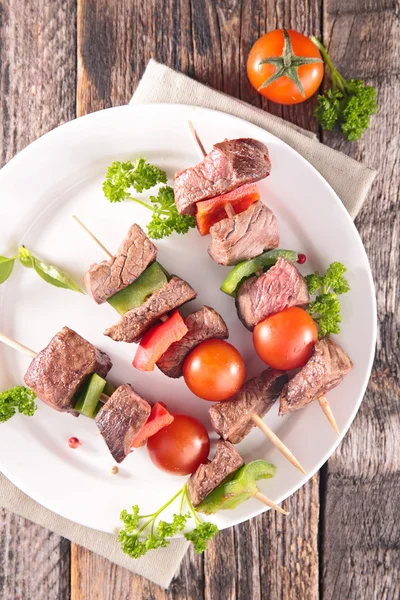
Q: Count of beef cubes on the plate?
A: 11